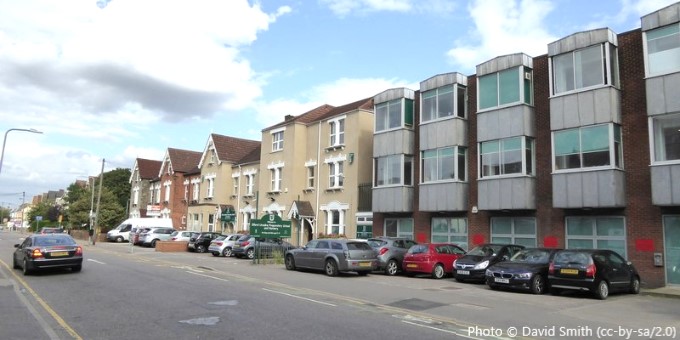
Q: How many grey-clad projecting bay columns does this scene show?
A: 5